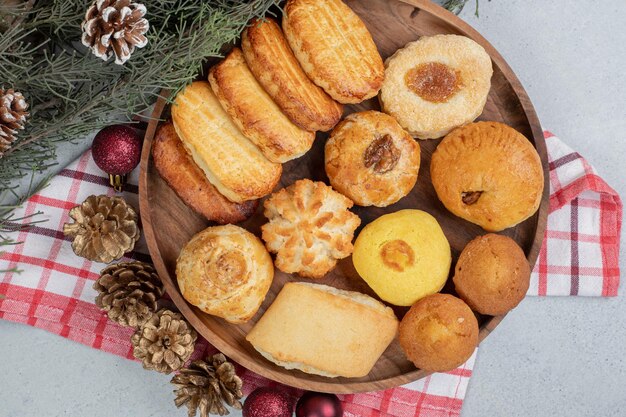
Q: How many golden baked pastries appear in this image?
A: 14